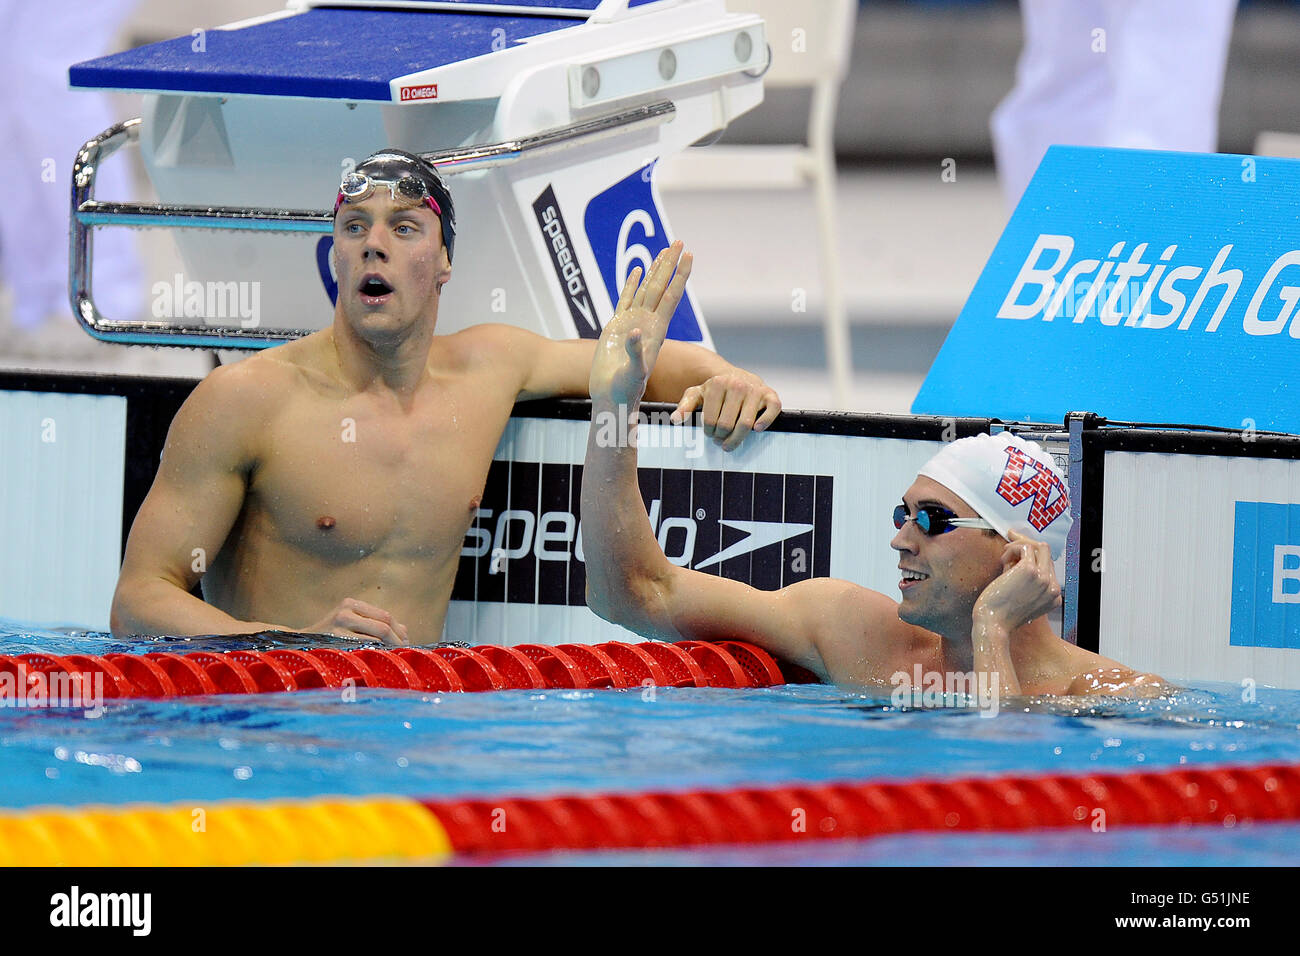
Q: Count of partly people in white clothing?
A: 2